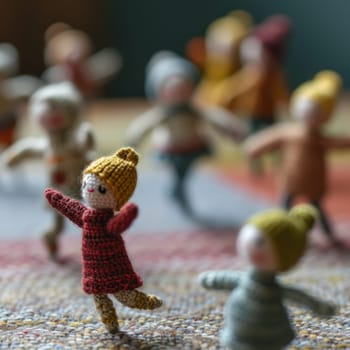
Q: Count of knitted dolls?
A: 9